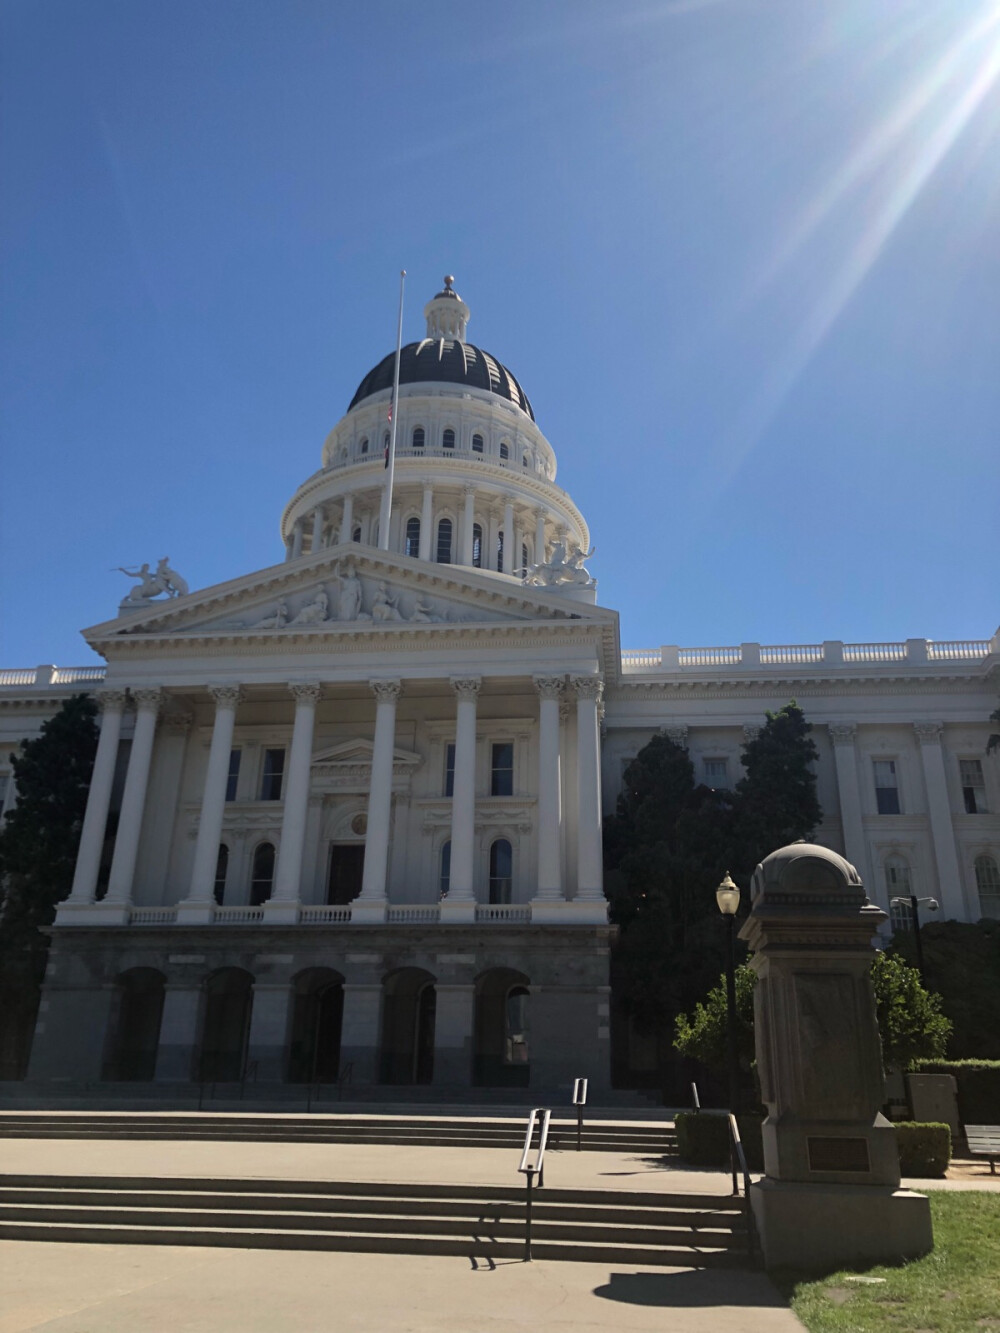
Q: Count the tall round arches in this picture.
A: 5